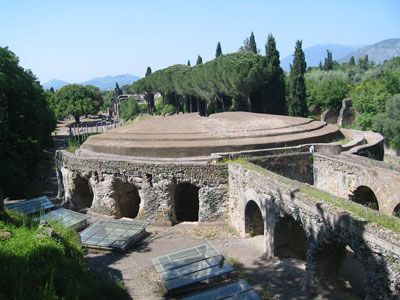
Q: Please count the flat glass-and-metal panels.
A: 5